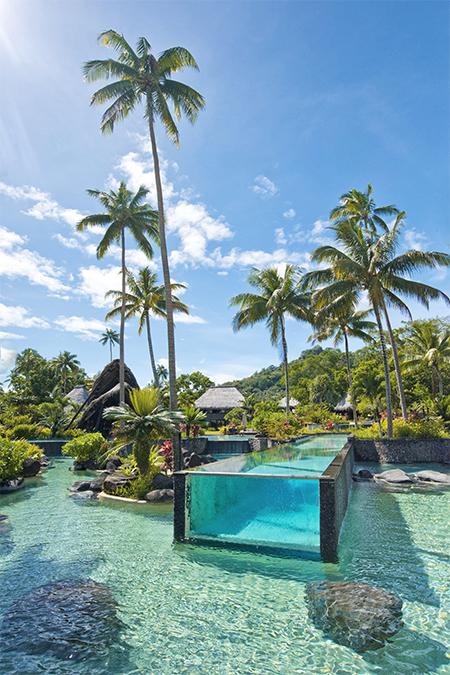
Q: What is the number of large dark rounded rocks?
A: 2